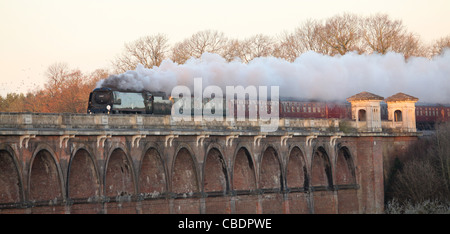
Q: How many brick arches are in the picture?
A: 12